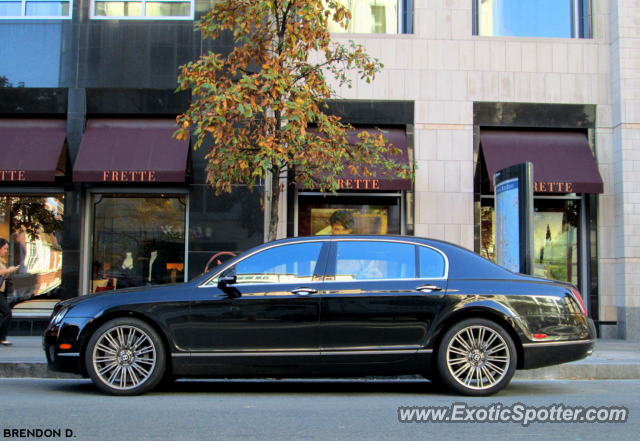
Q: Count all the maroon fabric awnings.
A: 4